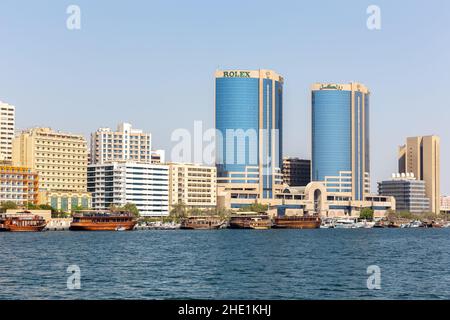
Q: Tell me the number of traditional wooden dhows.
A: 5